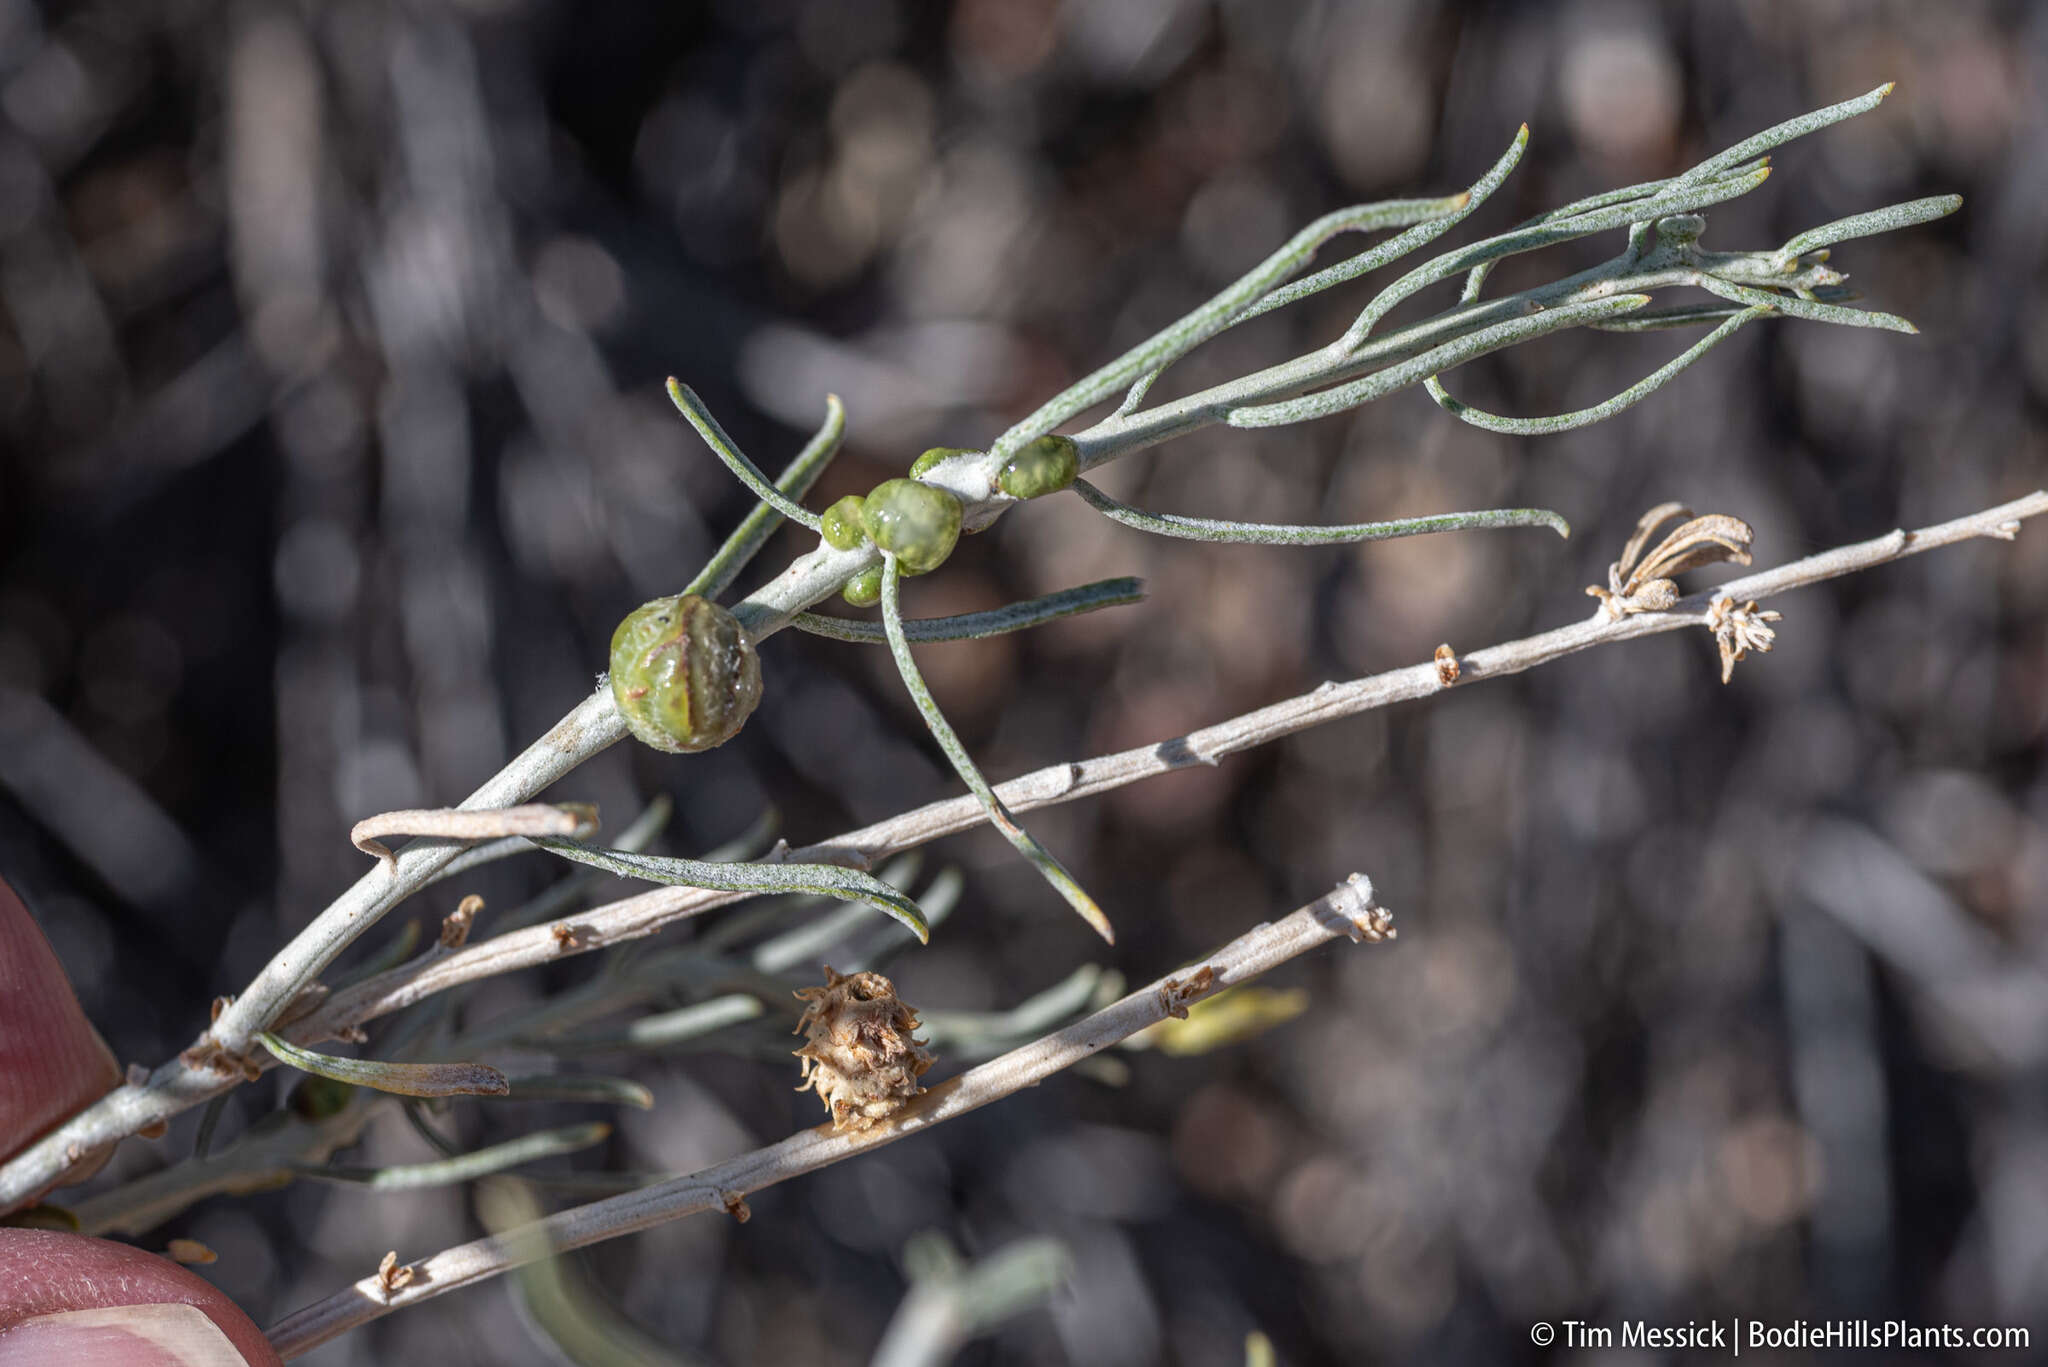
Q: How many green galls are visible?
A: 6